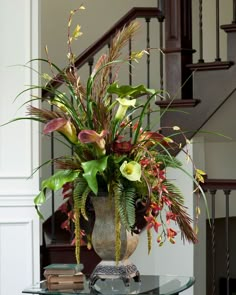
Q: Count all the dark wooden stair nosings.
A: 3